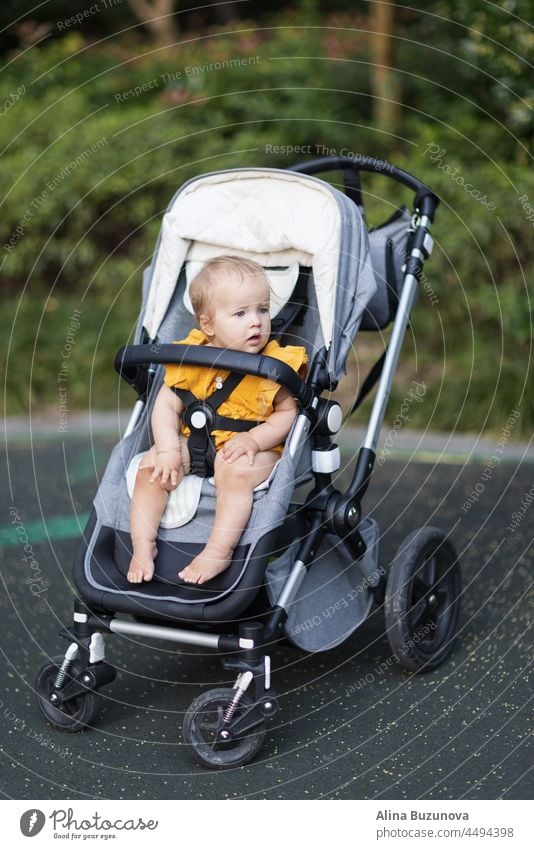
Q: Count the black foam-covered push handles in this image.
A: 1